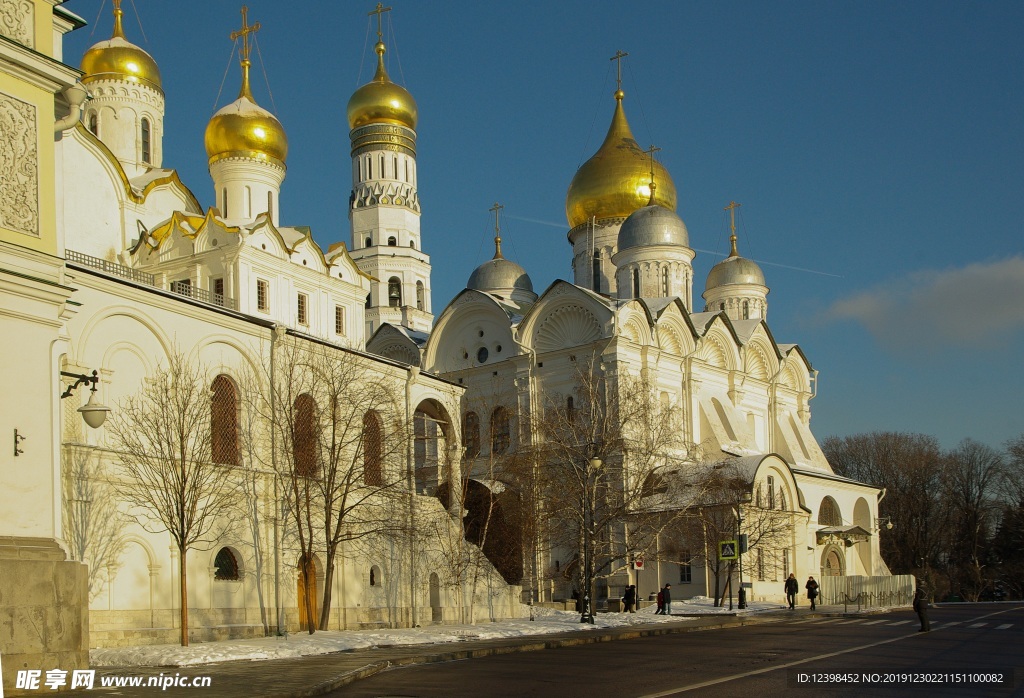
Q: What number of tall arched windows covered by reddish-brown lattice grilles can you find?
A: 3